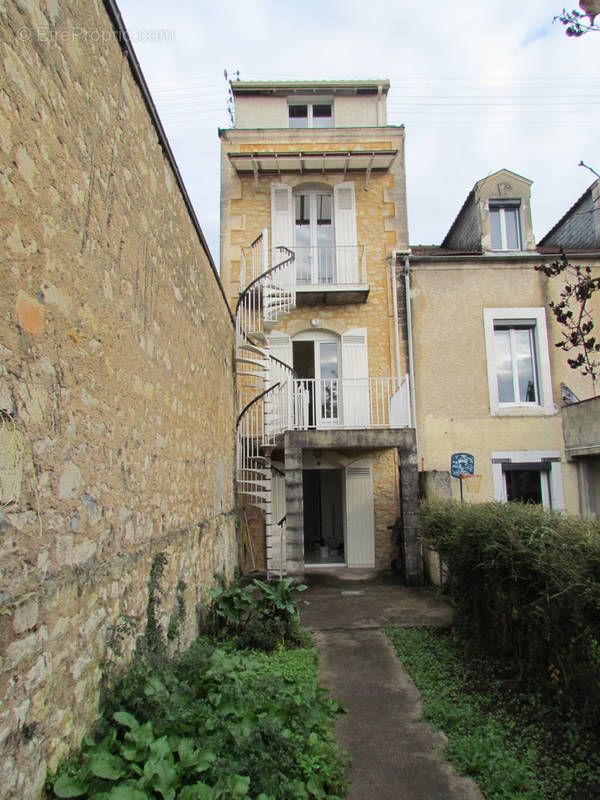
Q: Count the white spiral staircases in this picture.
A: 1